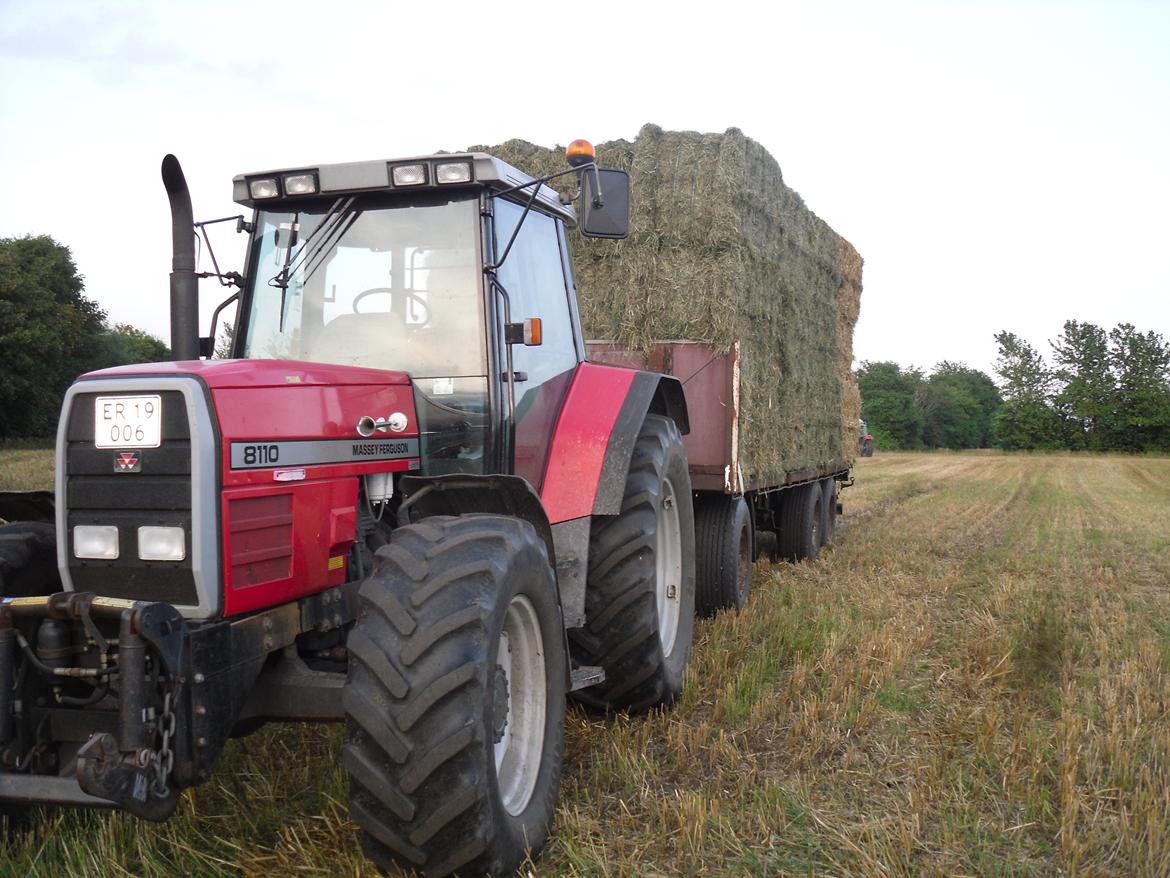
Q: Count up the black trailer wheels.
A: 3